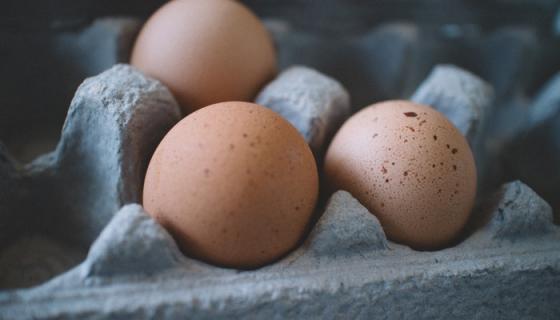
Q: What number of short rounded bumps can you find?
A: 3